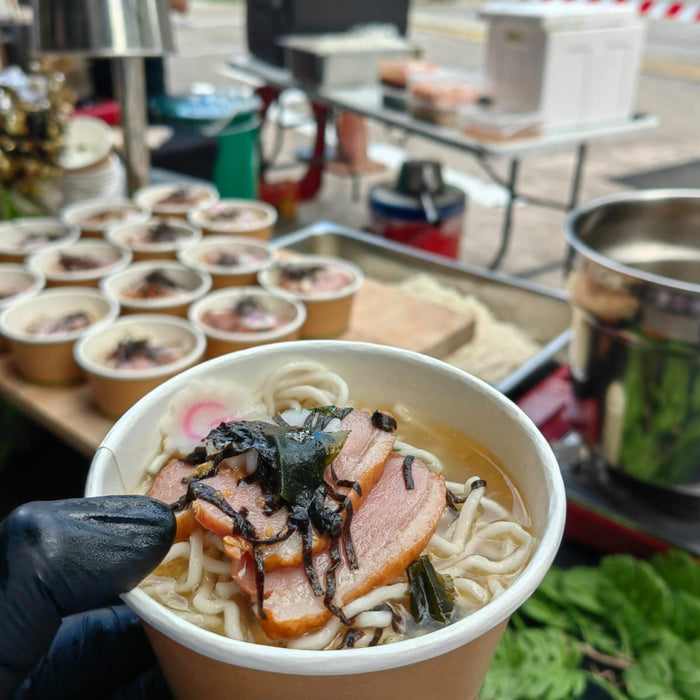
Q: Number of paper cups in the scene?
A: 14